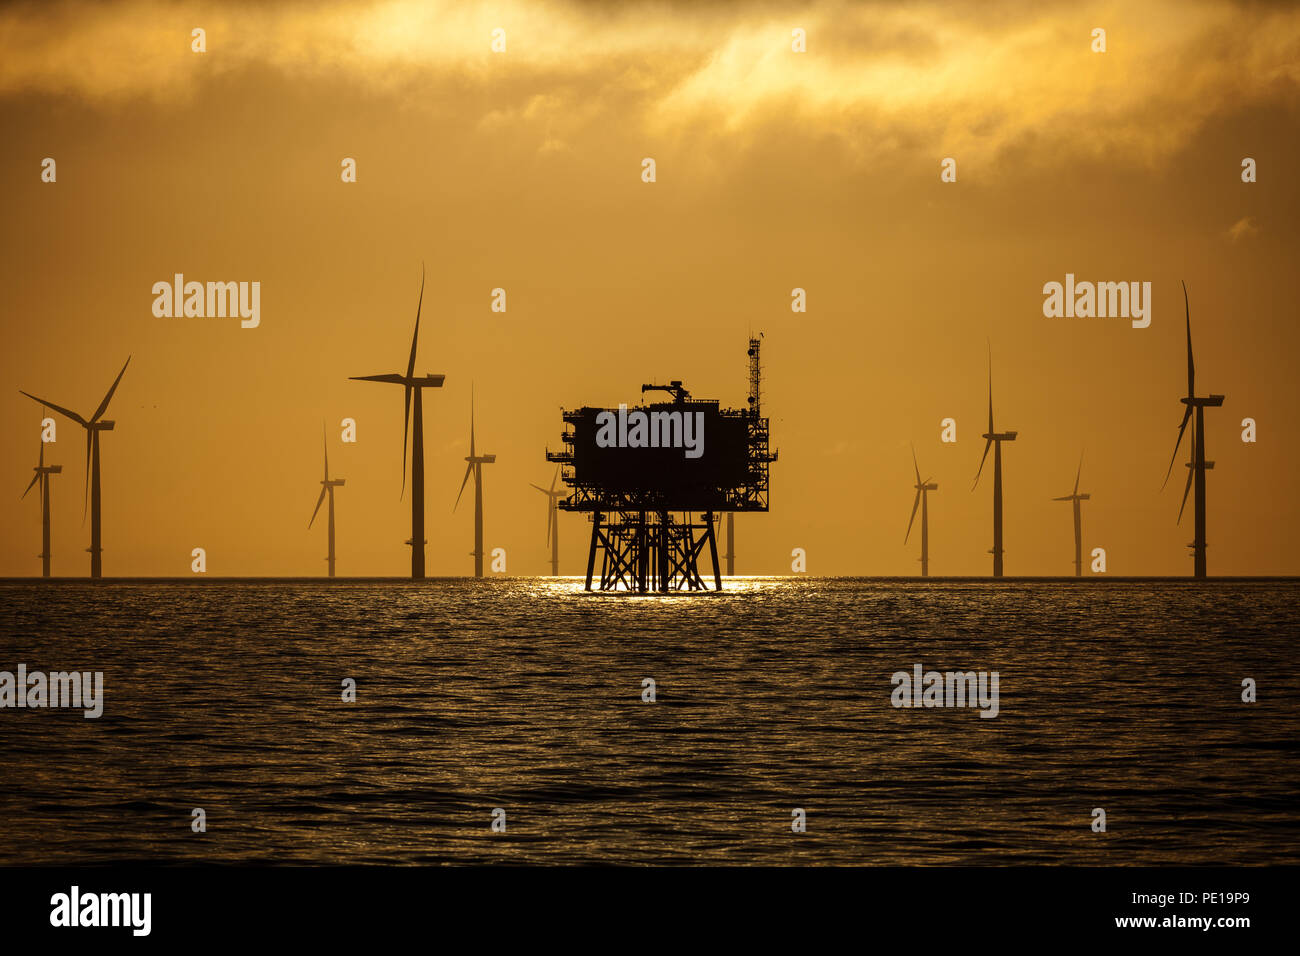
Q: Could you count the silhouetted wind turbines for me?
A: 12